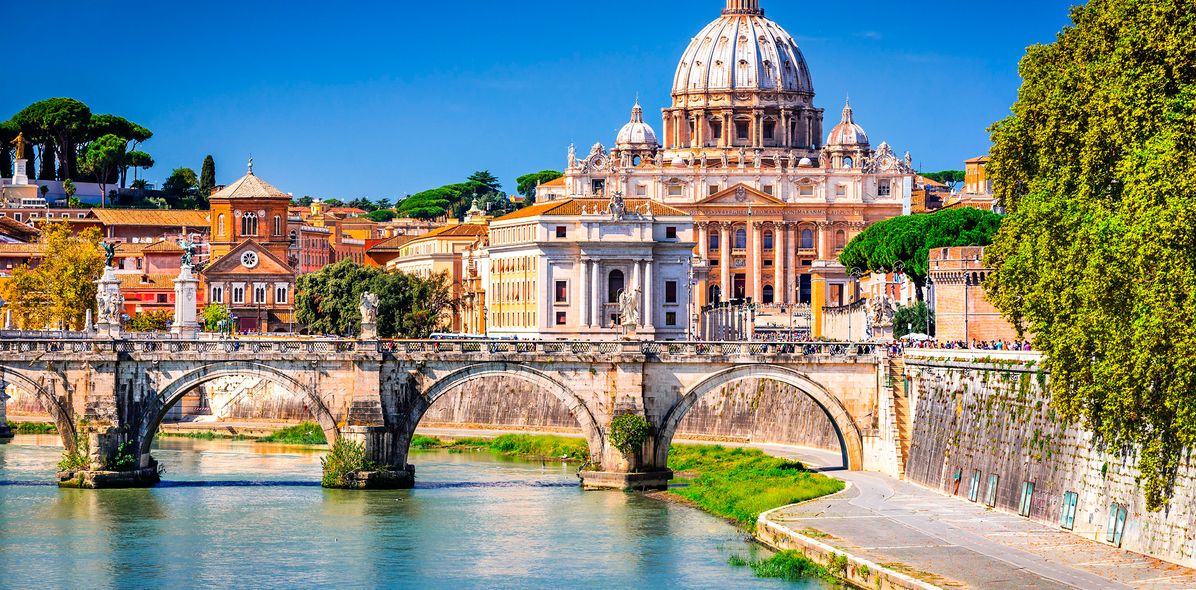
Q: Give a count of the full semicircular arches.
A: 3